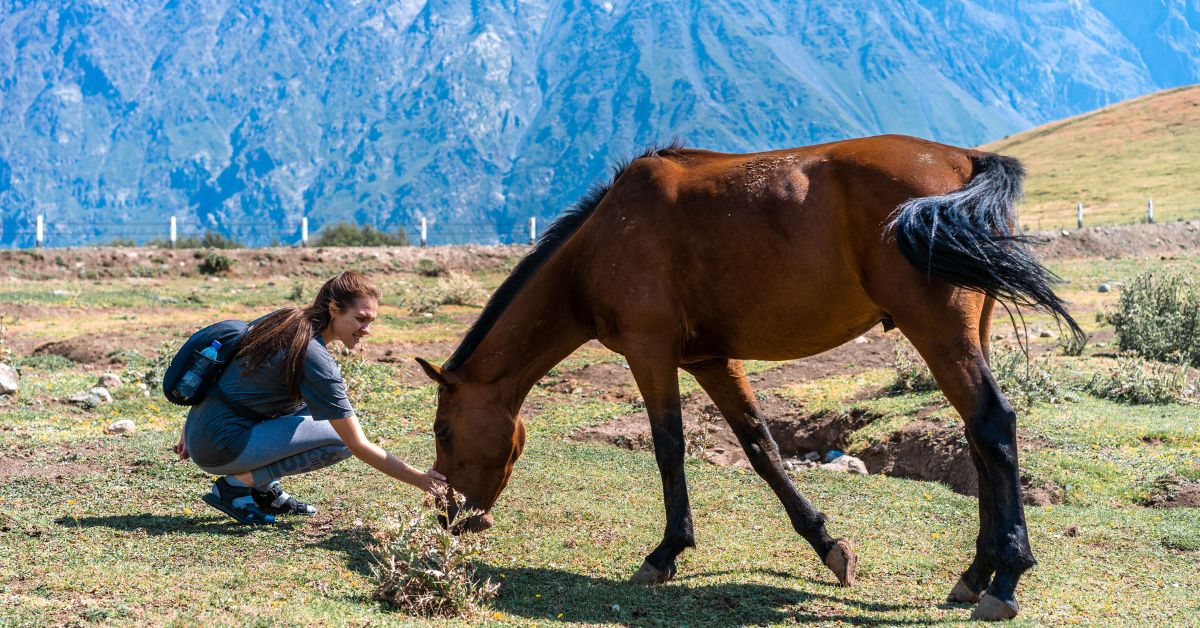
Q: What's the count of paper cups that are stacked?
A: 0